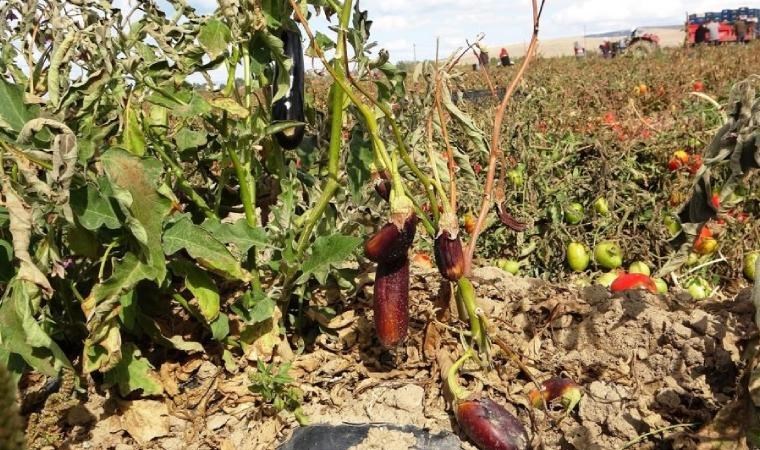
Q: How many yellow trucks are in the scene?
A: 0